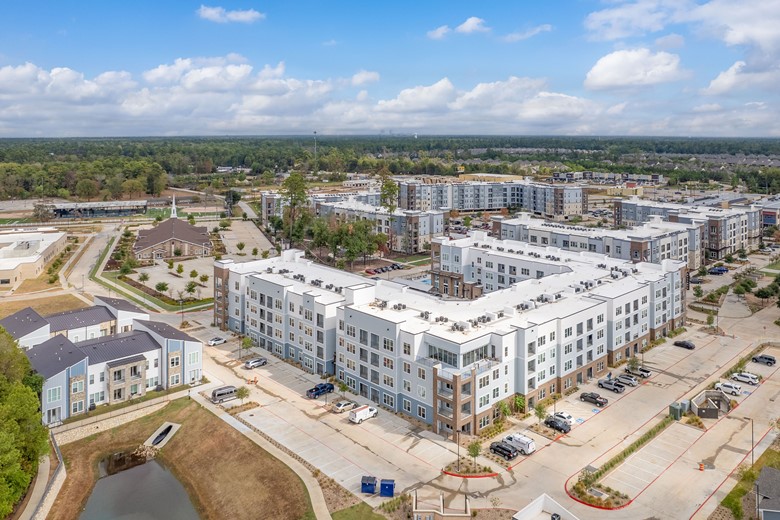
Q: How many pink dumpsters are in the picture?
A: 0